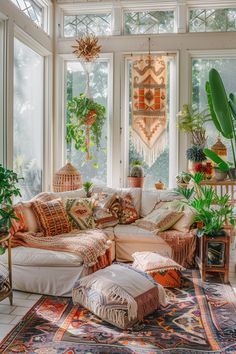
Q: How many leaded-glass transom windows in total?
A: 4